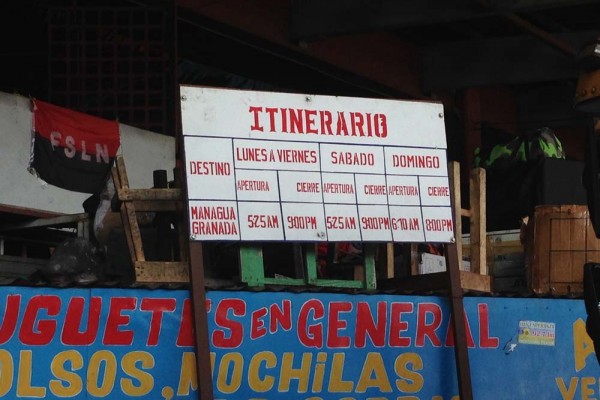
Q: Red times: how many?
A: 6